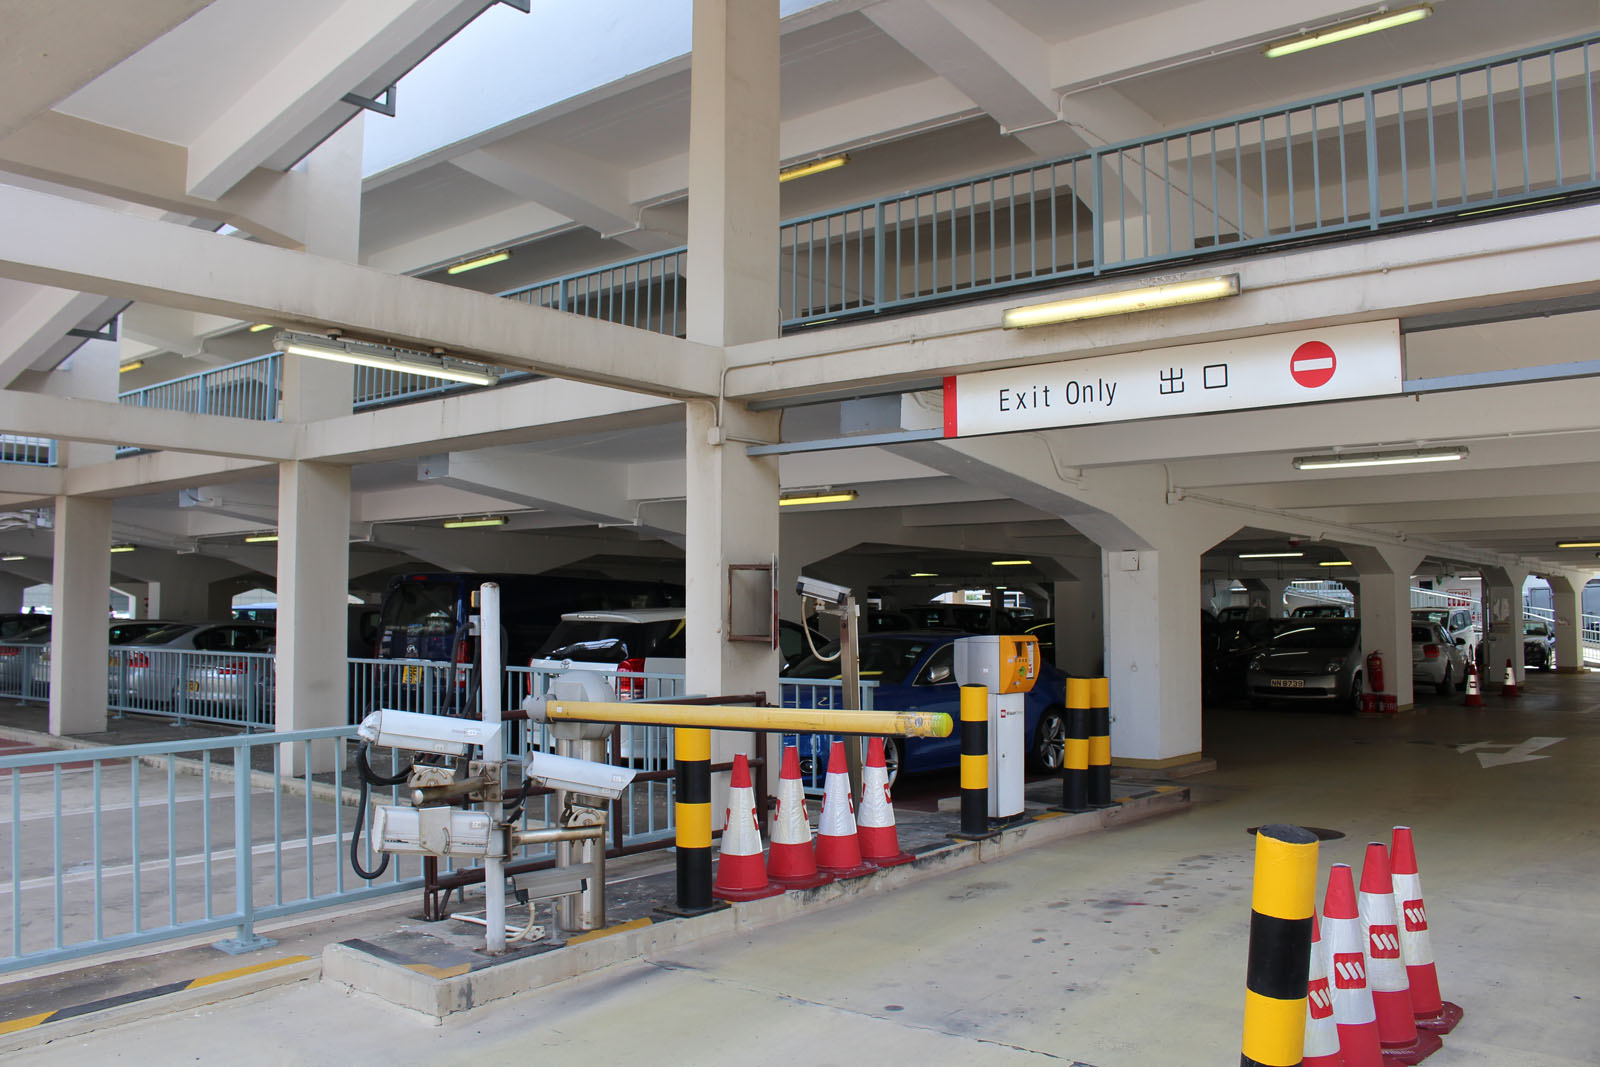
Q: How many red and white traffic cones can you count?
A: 10